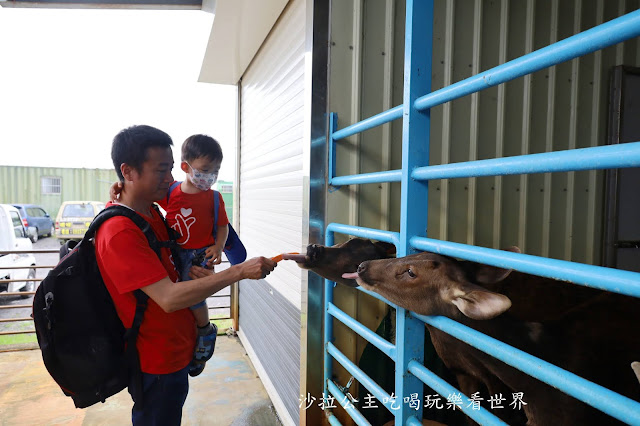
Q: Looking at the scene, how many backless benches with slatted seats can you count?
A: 0